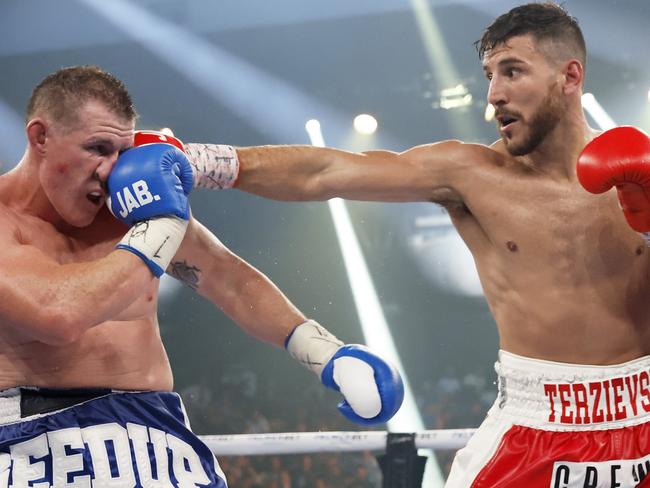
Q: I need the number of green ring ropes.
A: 0